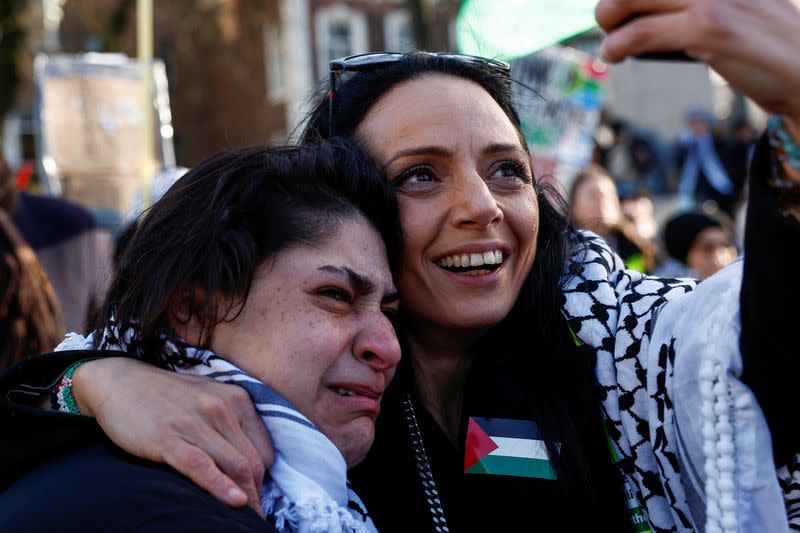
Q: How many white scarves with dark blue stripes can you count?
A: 1